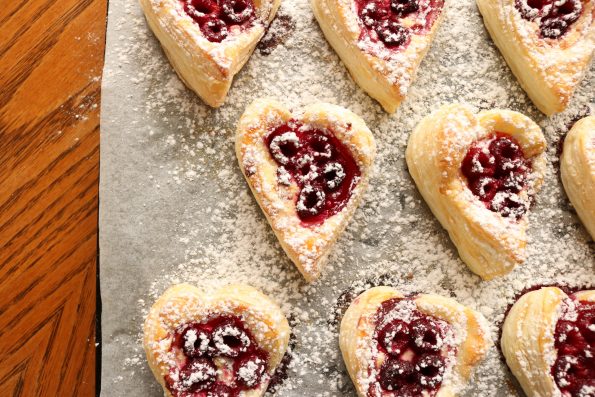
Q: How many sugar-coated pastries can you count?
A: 9